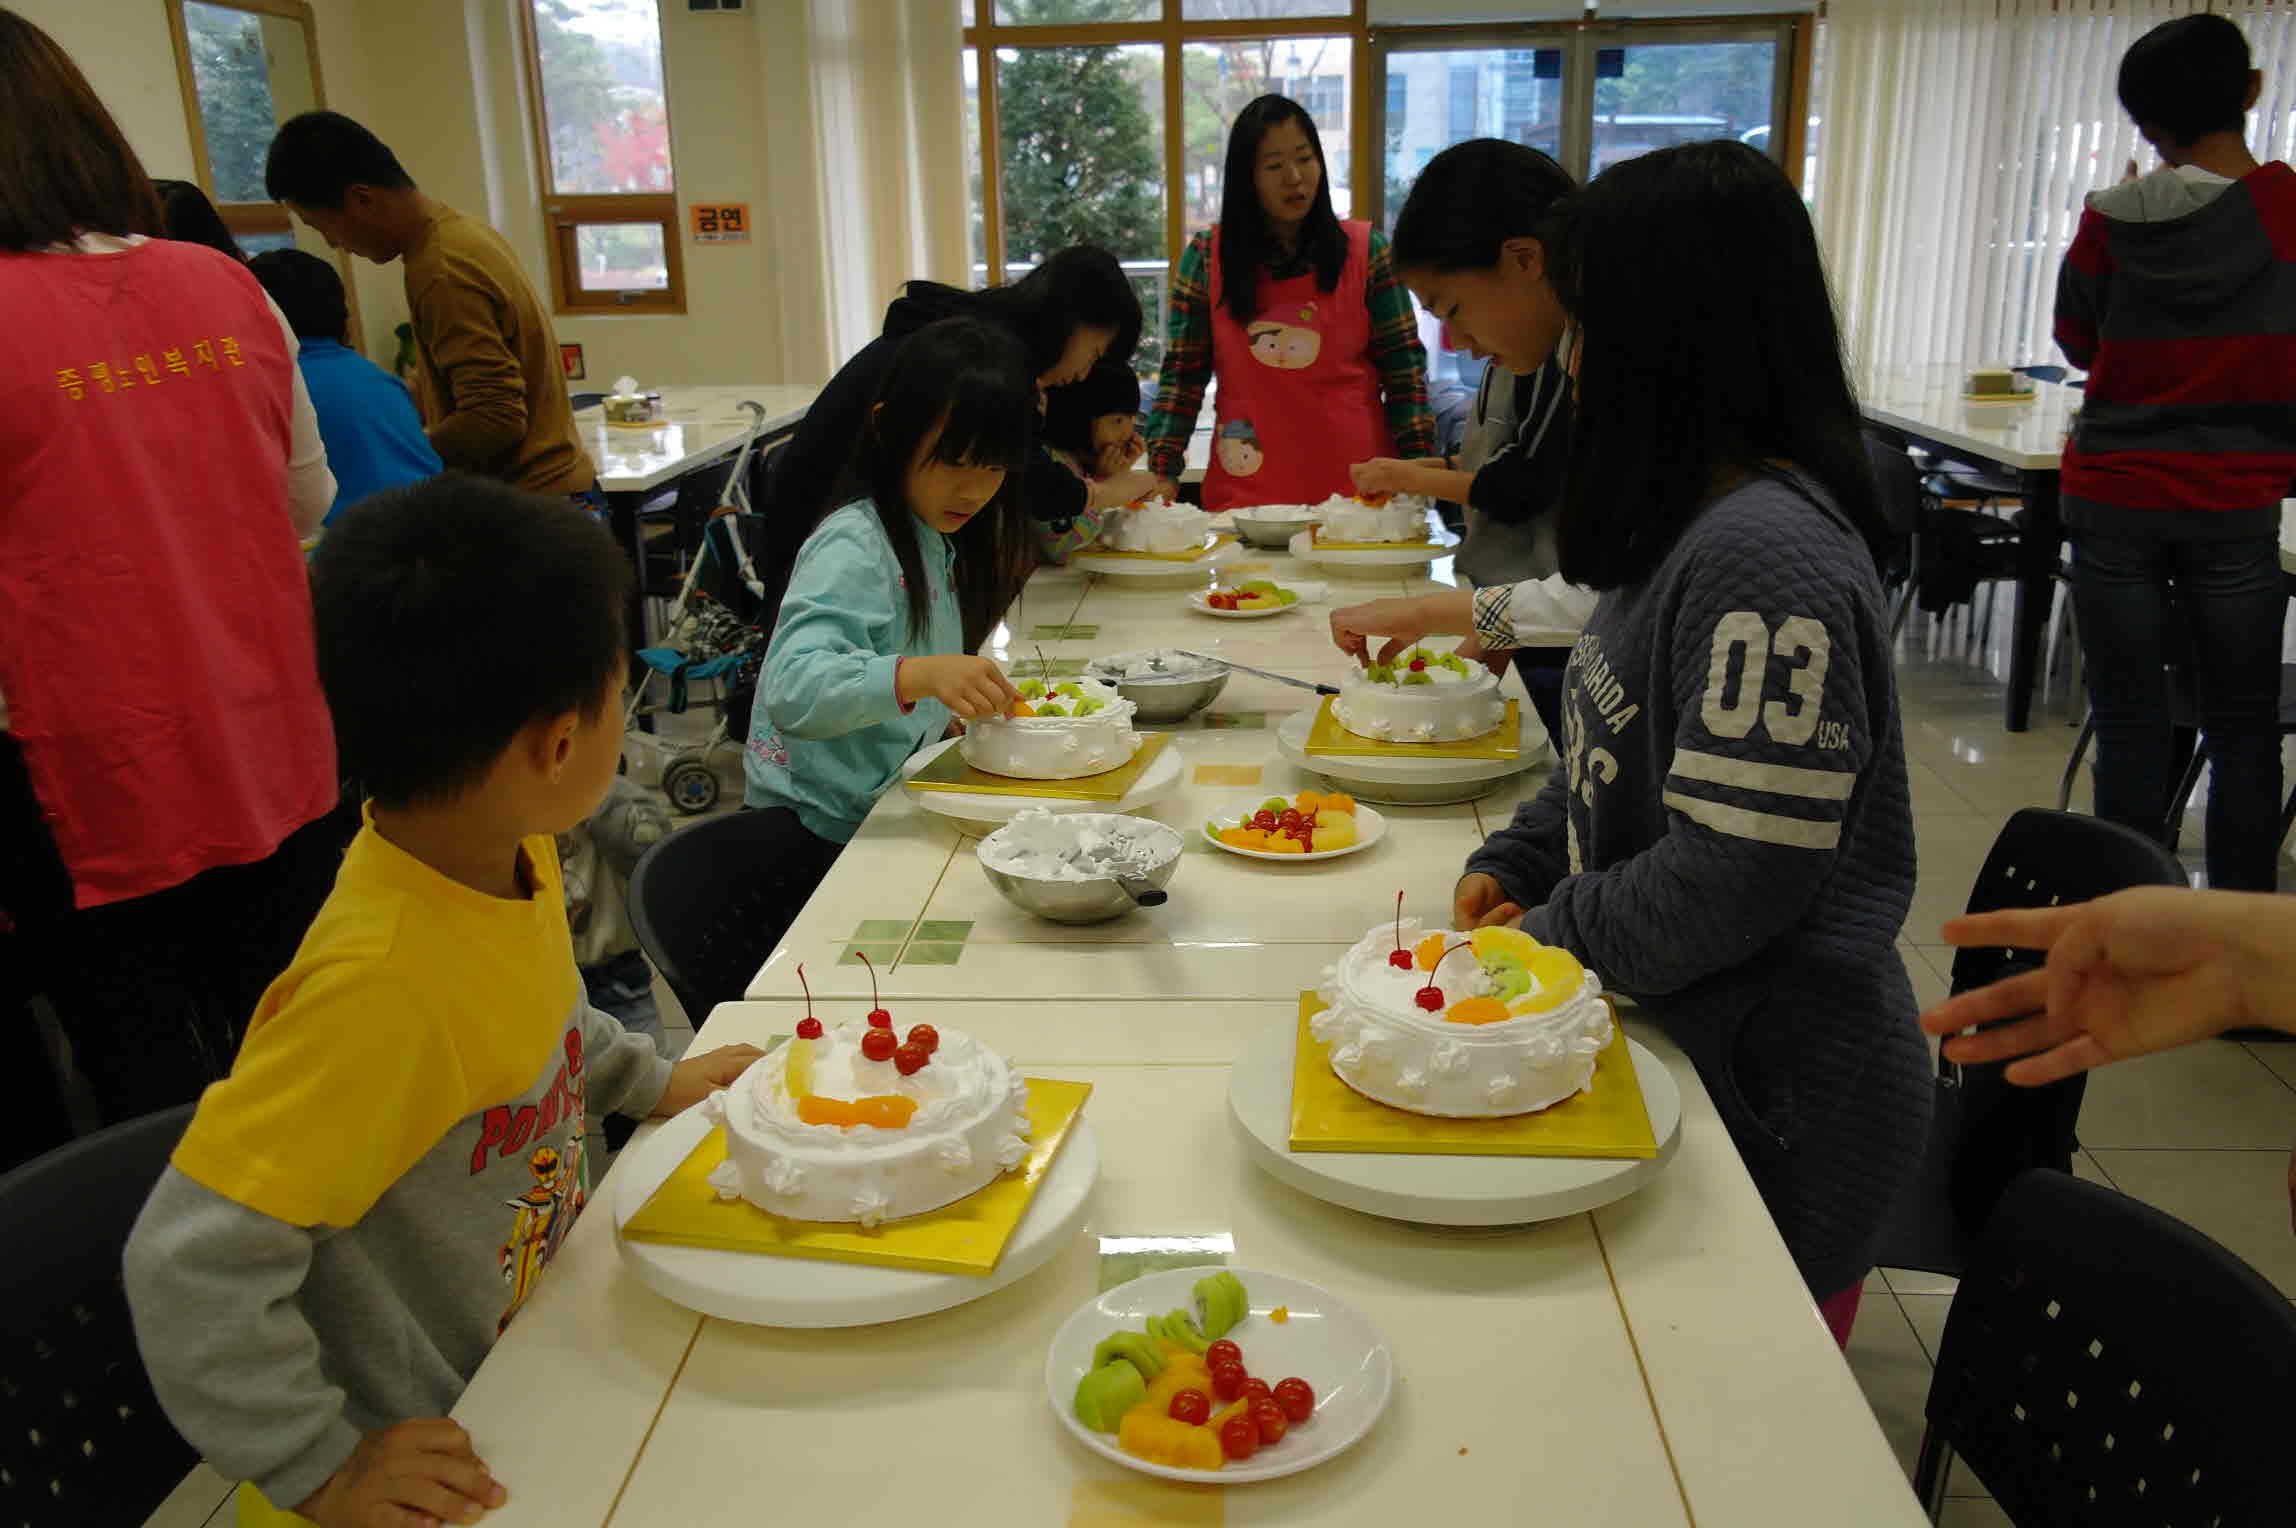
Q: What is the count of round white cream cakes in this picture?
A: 6